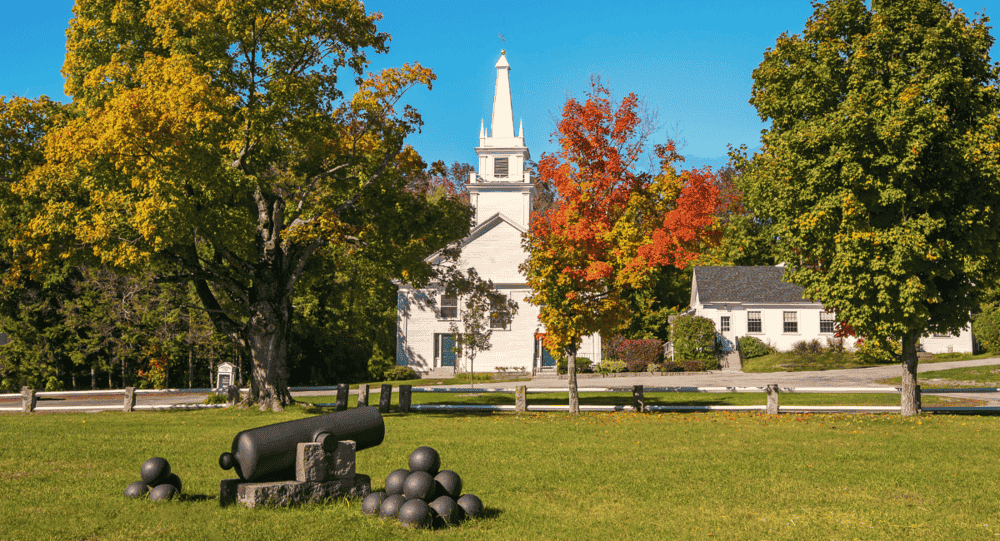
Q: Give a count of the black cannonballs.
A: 13